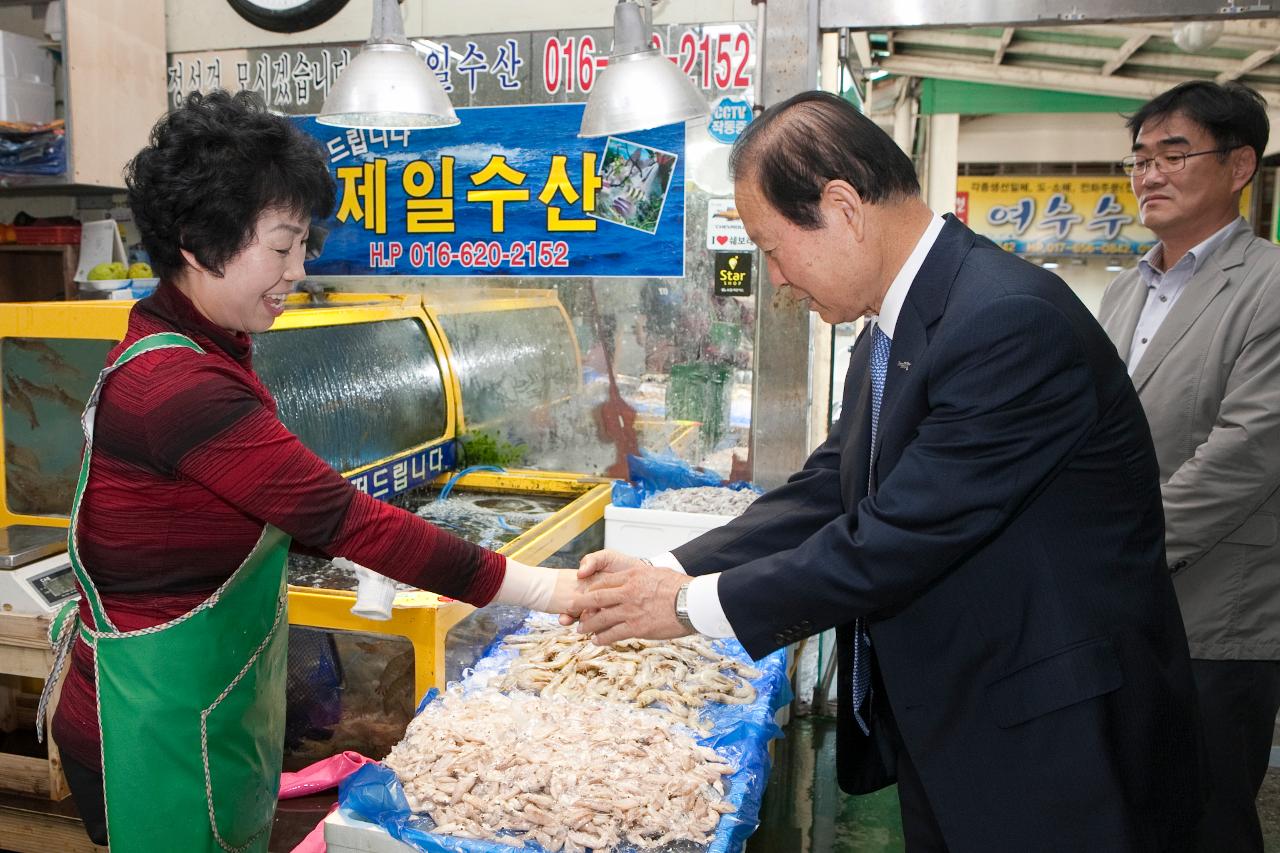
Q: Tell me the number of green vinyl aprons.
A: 1